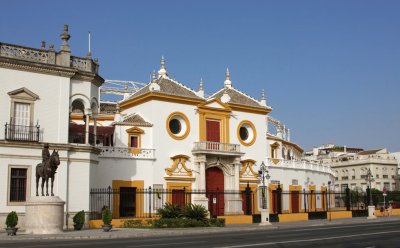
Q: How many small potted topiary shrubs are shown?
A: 3